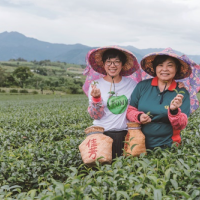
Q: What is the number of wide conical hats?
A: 2